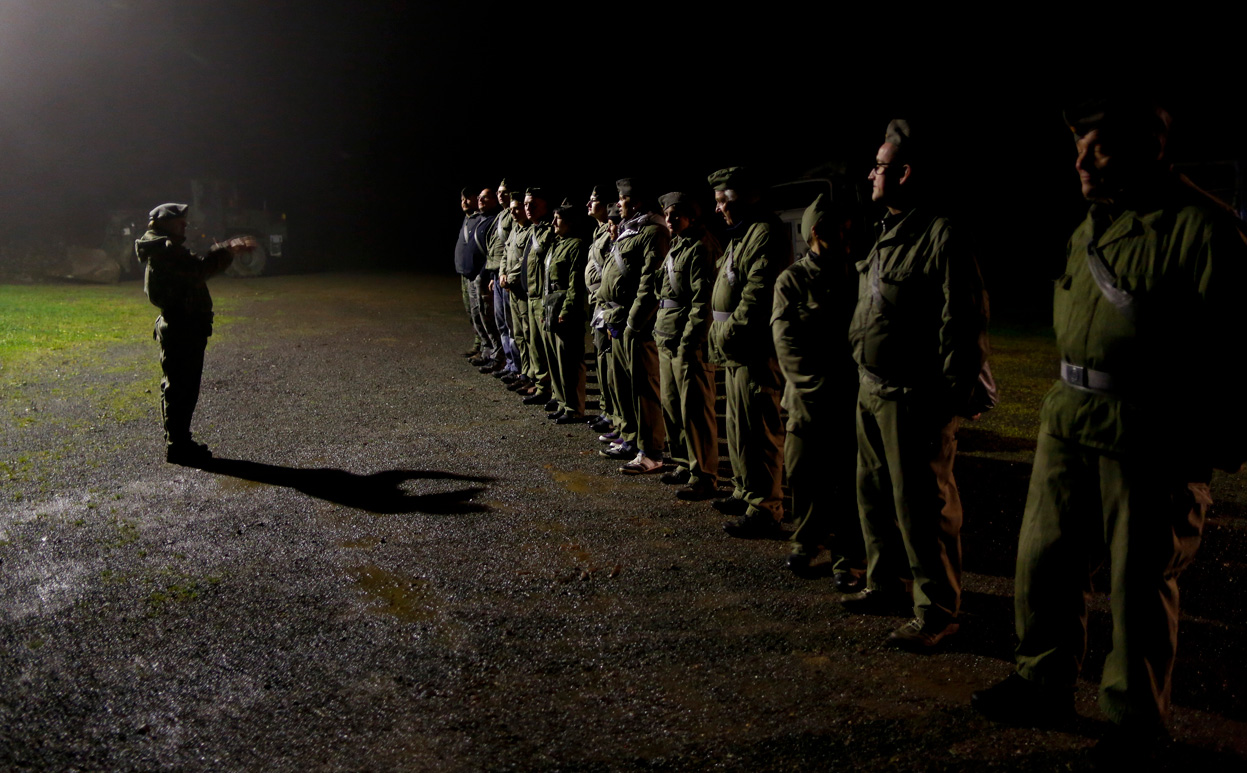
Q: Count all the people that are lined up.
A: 14